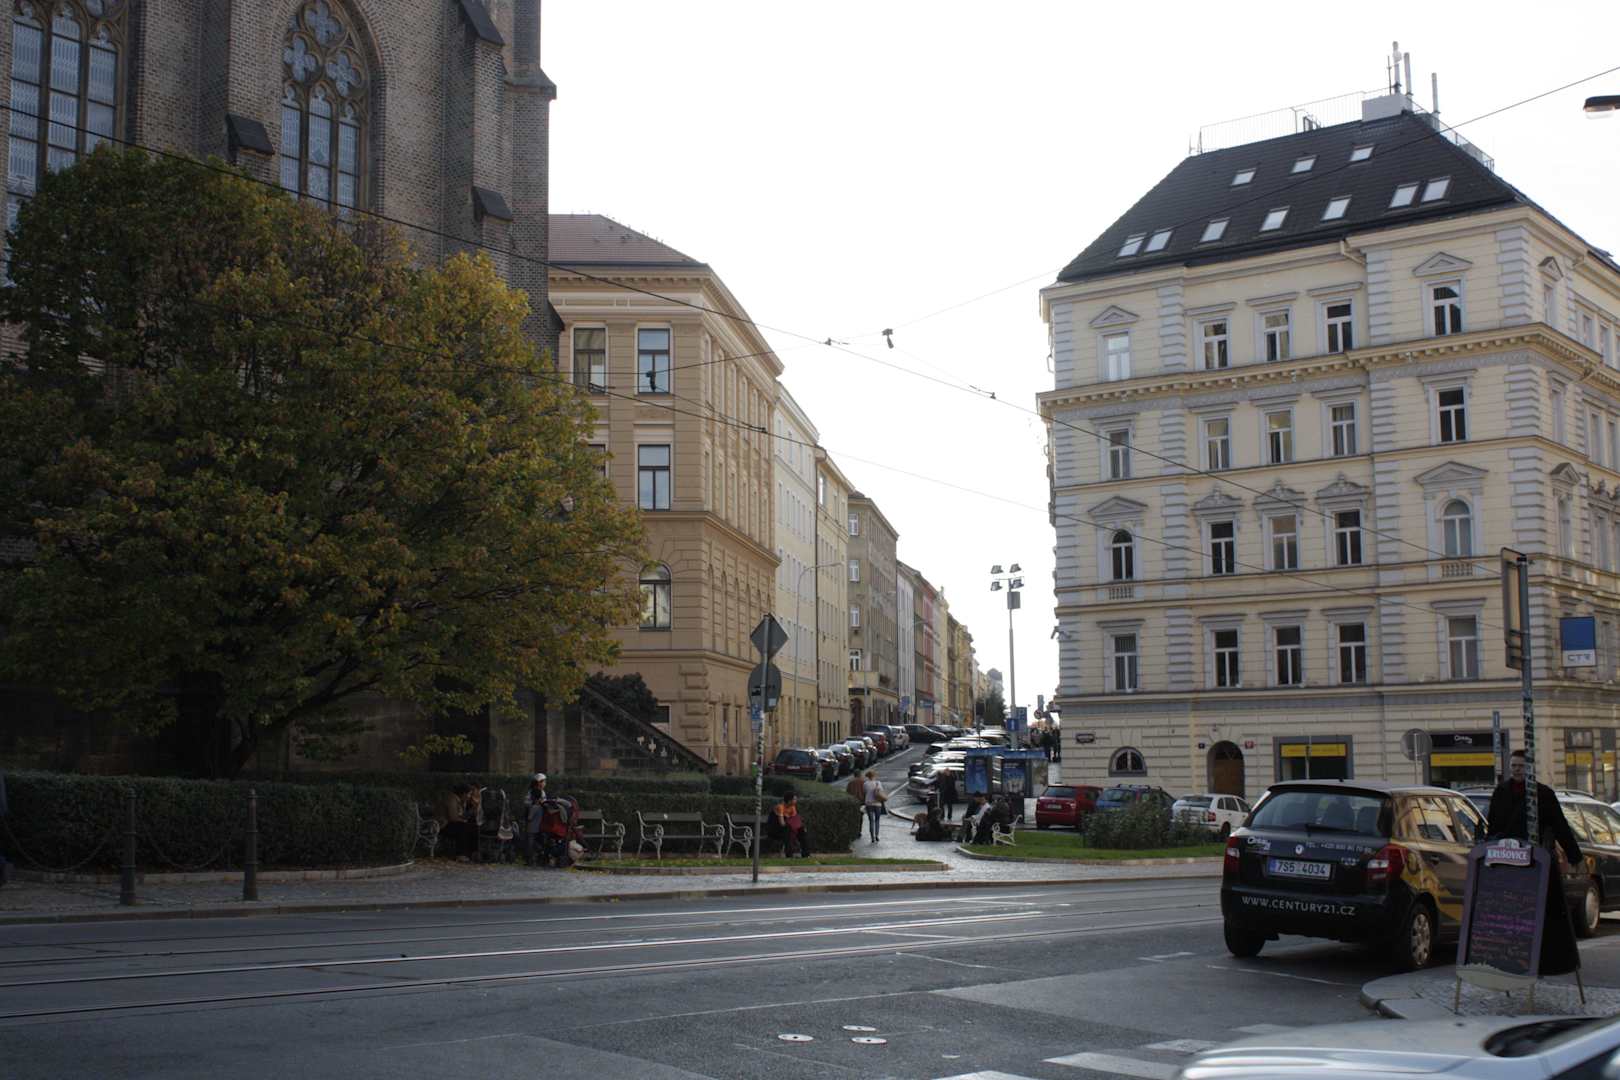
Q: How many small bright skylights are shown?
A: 10